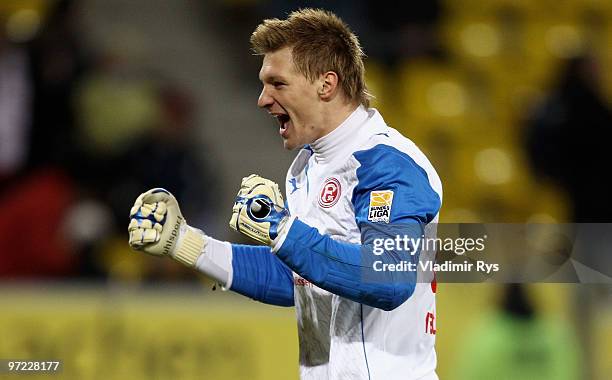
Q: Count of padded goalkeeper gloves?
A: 2